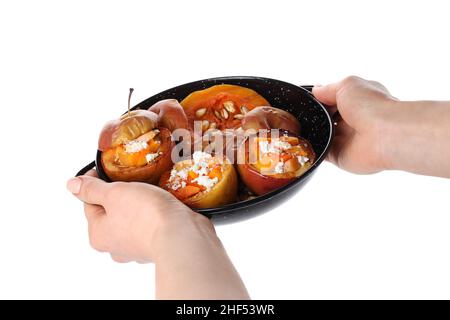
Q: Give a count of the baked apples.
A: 3